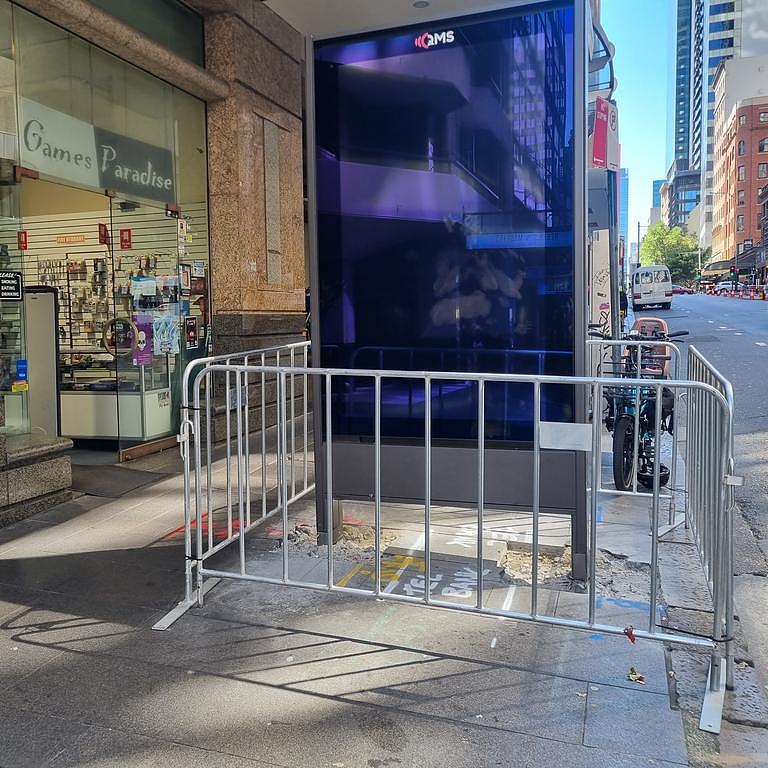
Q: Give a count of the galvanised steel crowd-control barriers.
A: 4